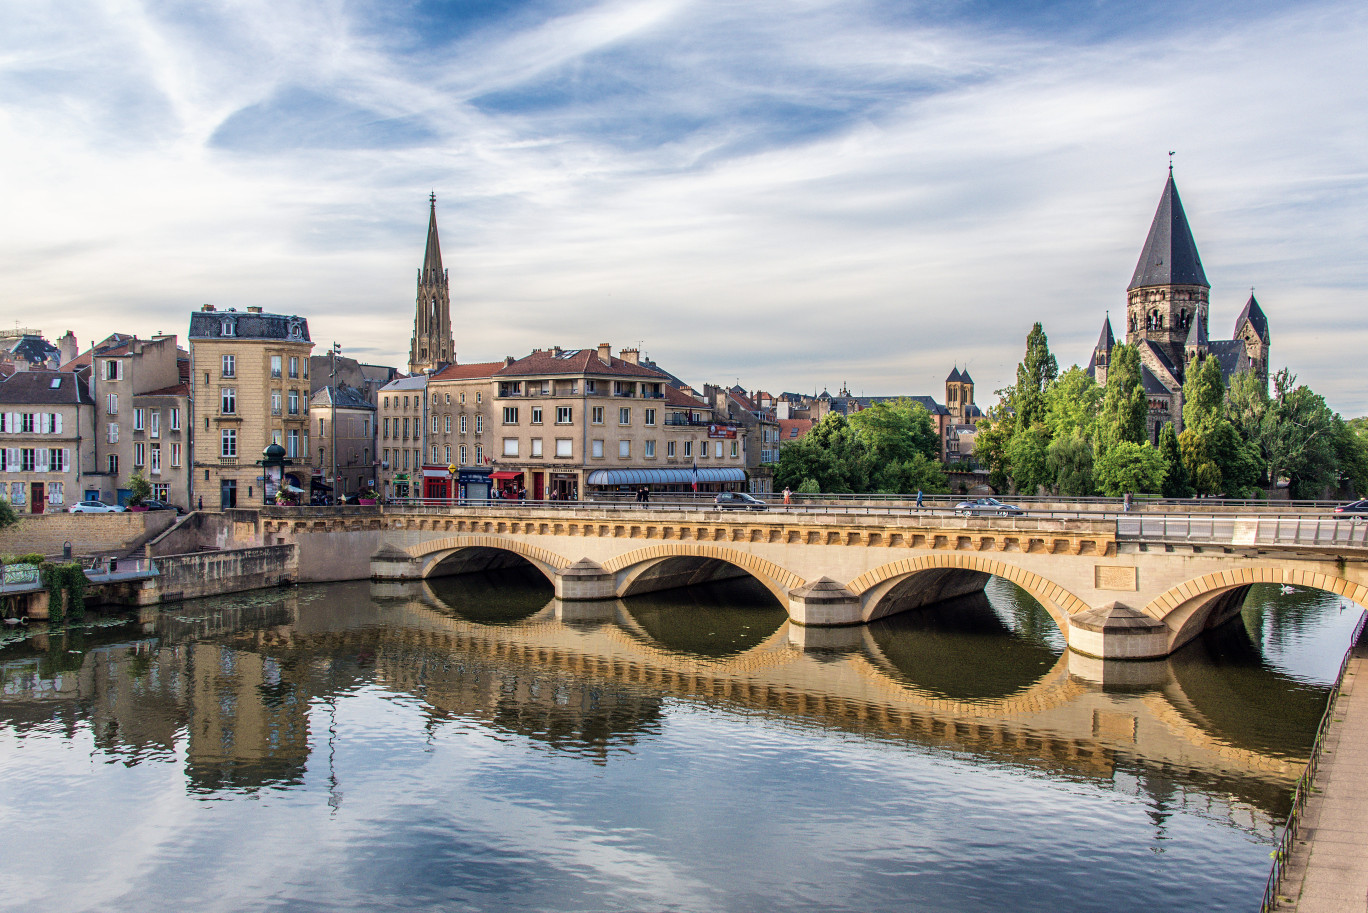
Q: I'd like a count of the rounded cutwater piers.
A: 4